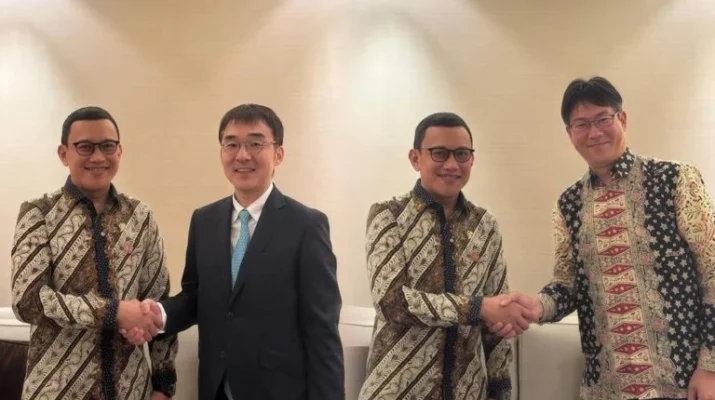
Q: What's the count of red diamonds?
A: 11